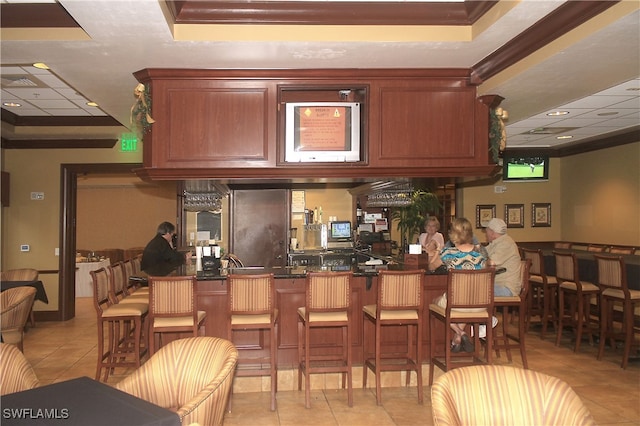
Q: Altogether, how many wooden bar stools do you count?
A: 13